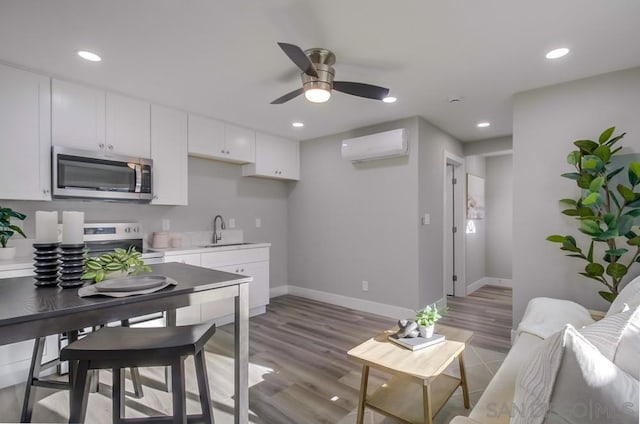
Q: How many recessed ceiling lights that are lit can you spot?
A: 5